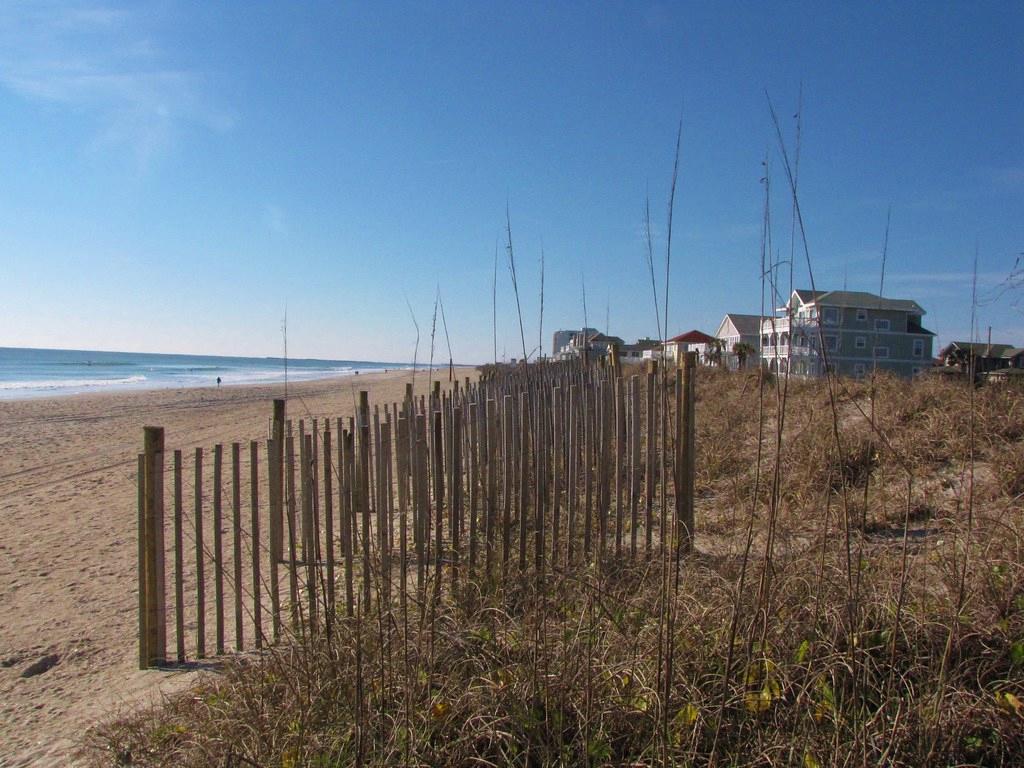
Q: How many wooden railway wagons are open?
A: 0